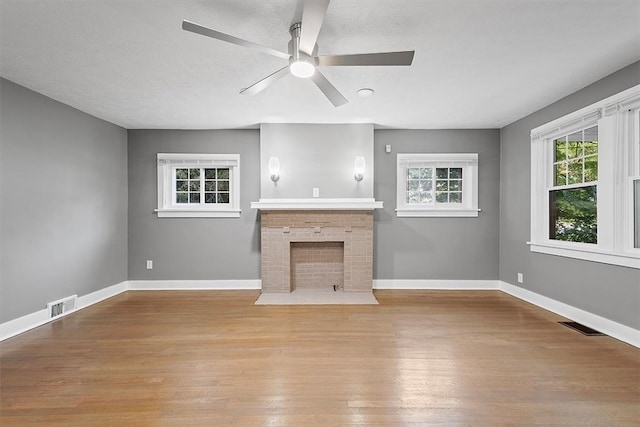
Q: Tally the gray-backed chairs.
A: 0